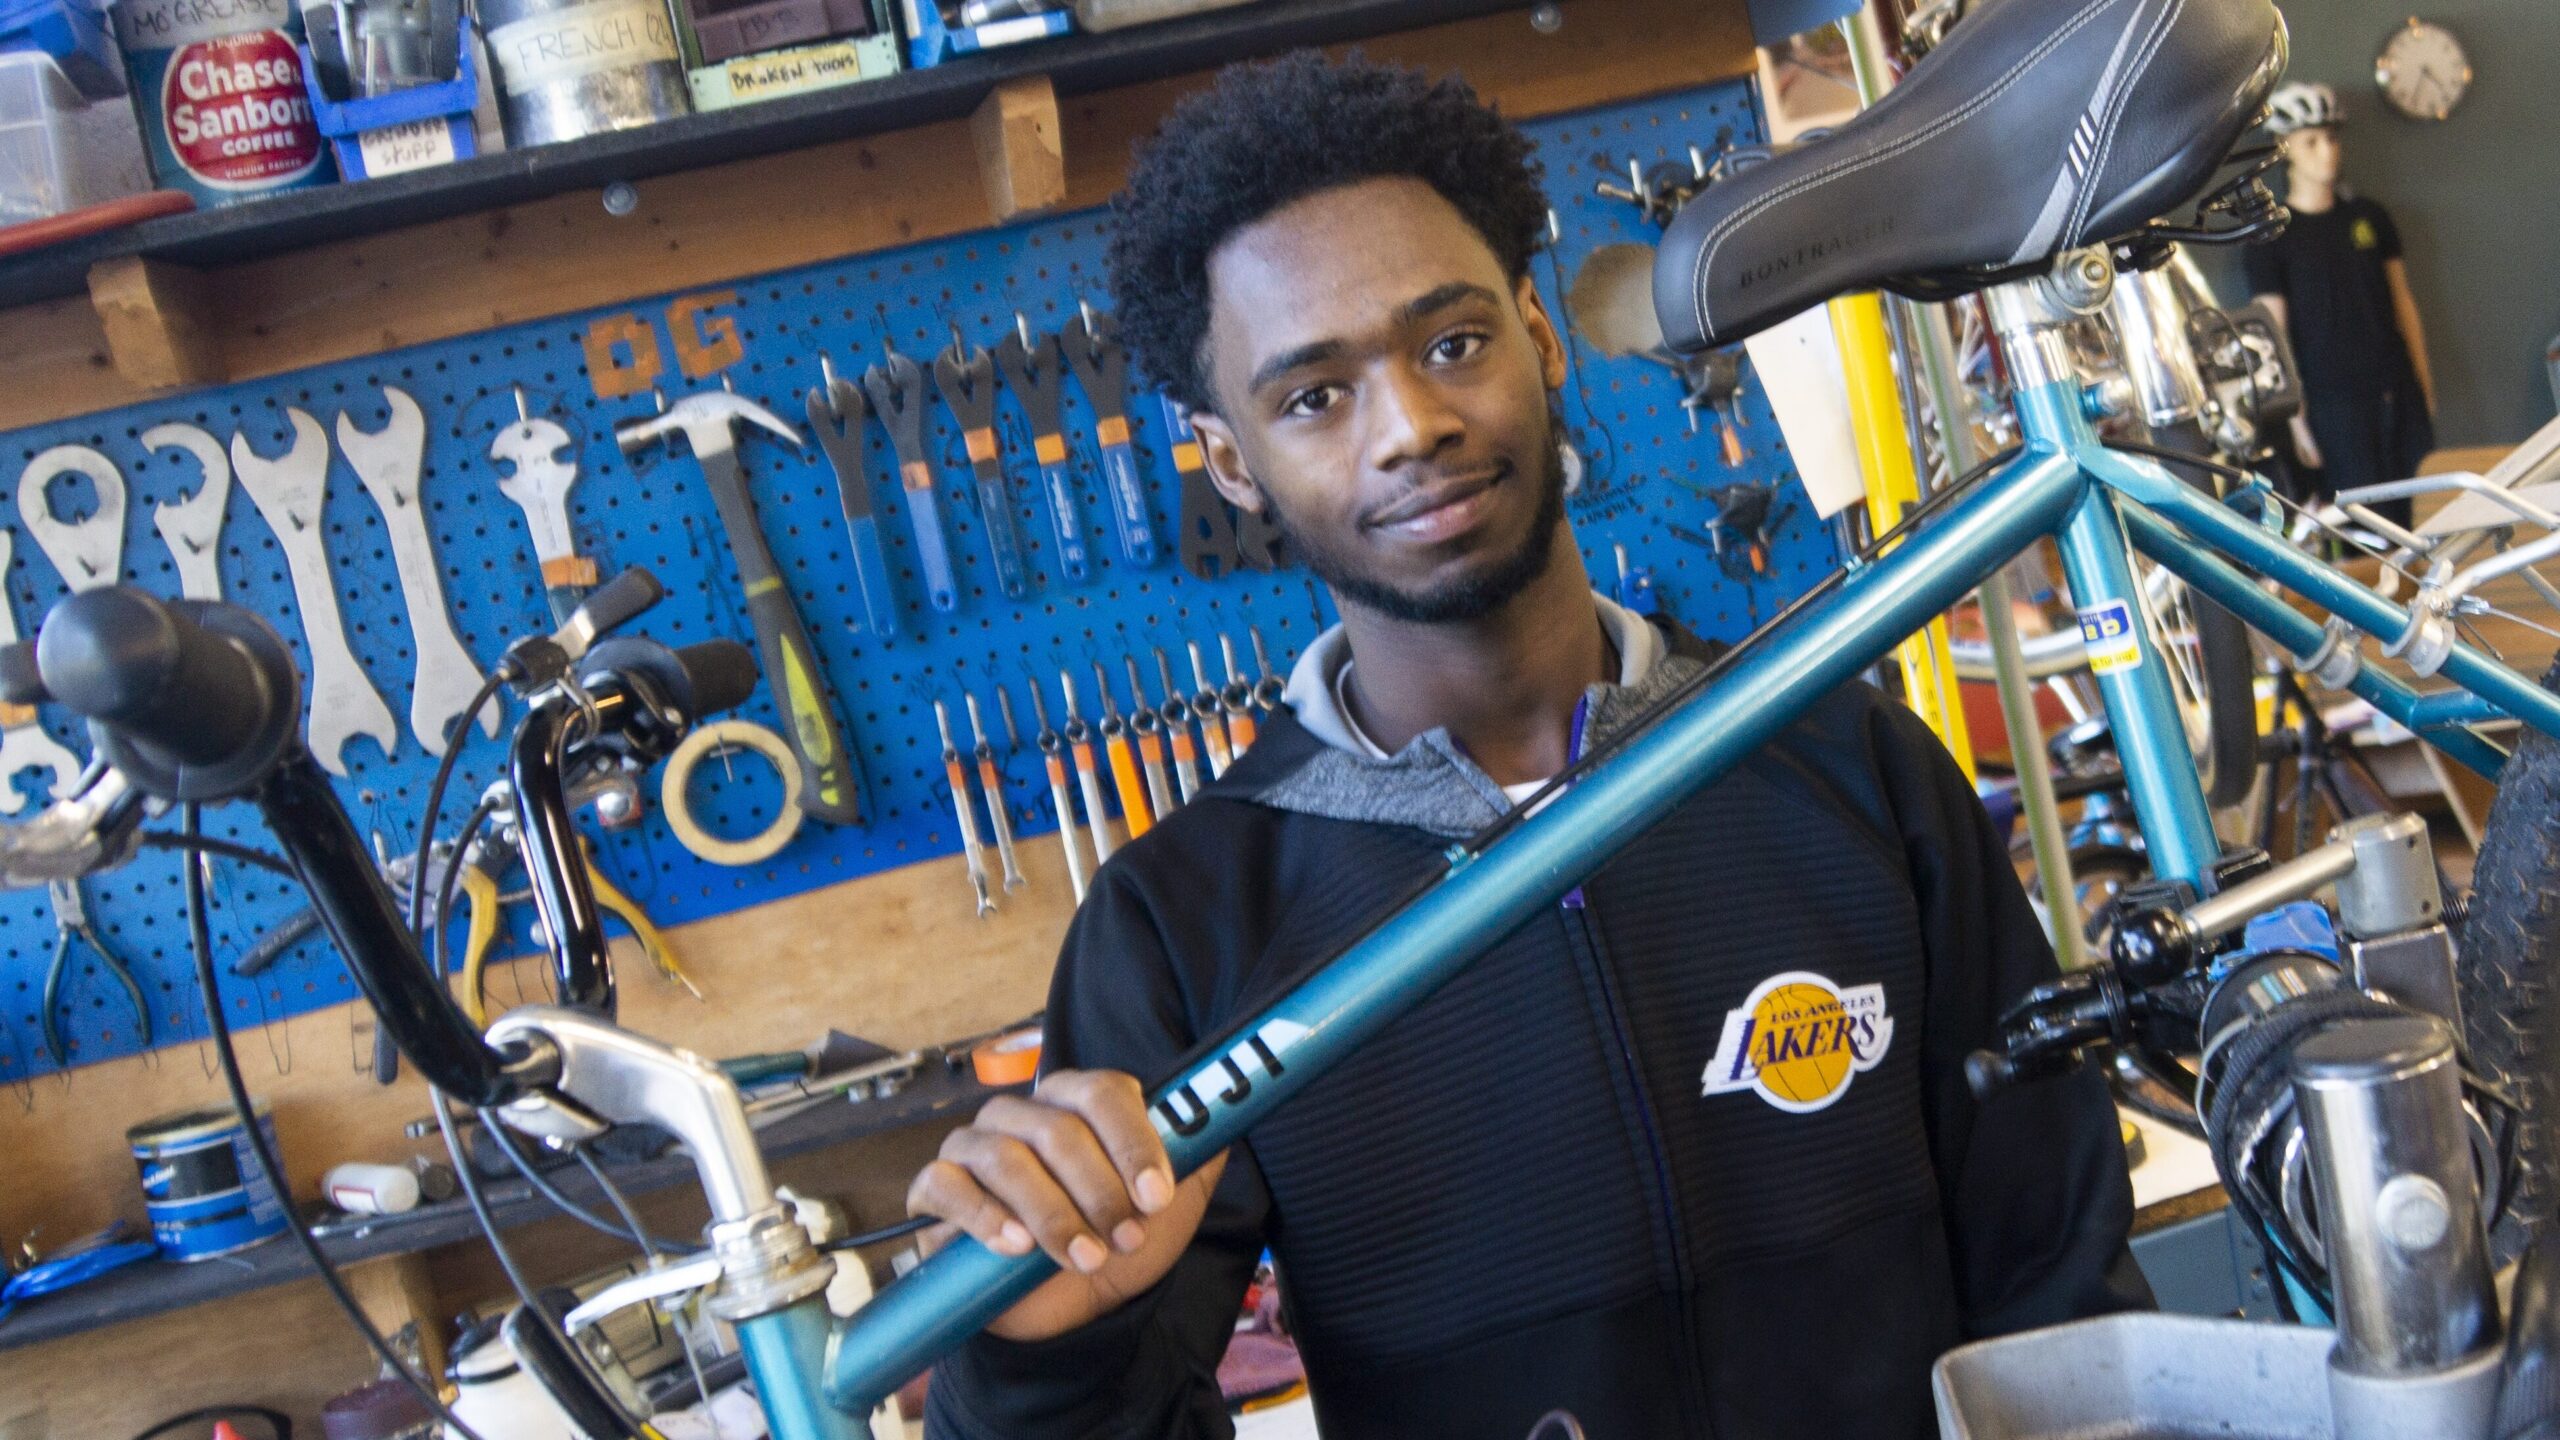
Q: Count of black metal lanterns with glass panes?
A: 0